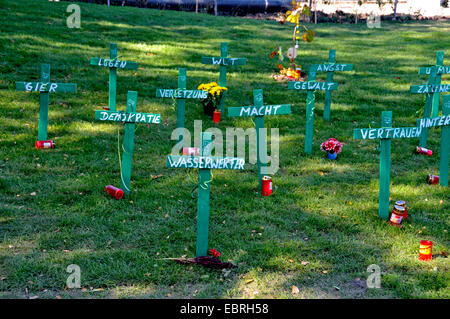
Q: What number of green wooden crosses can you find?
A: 13